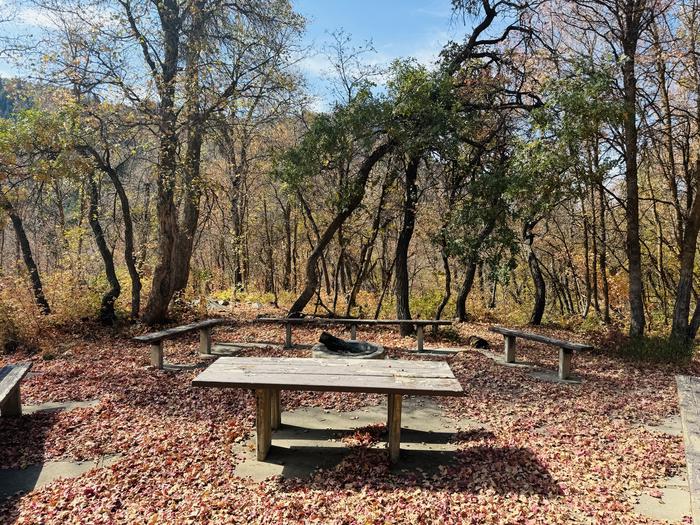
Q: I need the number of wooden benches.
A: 5